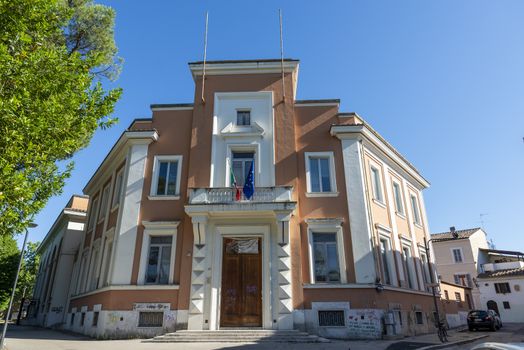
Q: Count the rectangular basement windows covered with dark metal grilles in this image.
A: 2